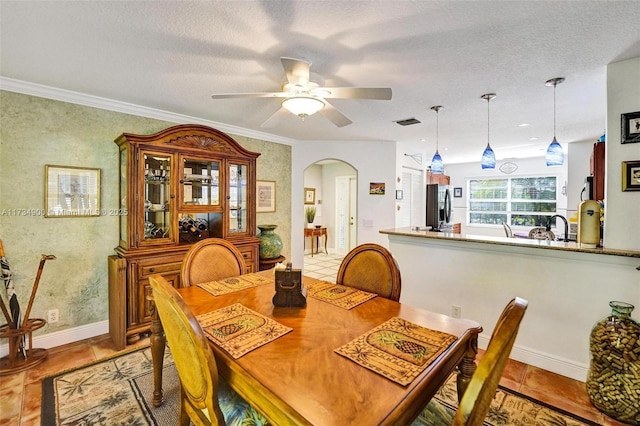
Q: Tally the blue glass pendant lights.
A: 3